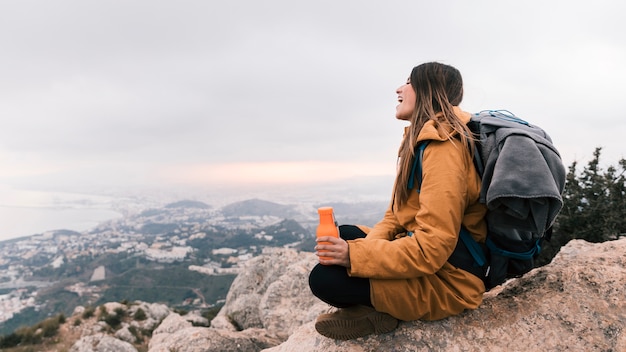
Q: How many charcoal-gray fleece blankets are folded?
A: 1